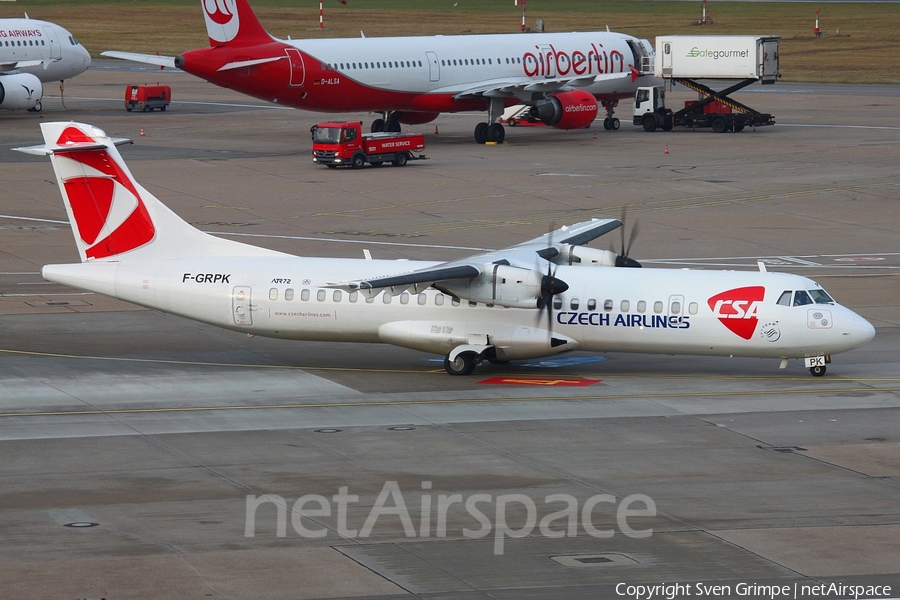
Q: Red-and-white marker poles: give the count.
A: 4